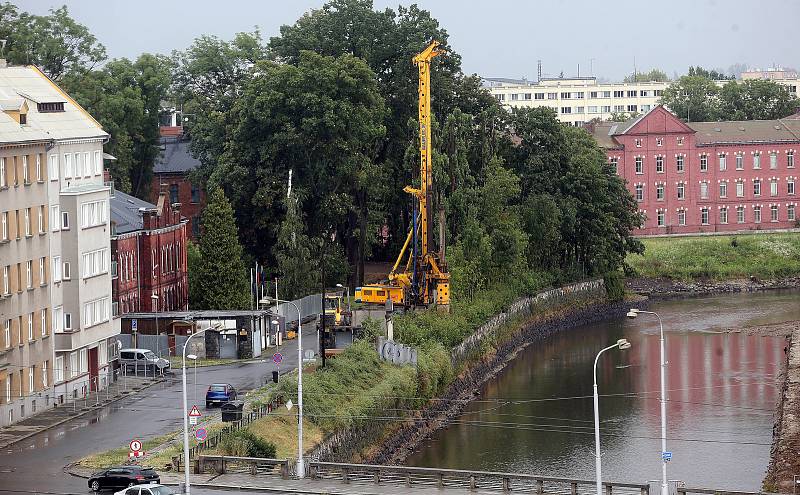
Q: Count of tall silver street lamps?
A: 4